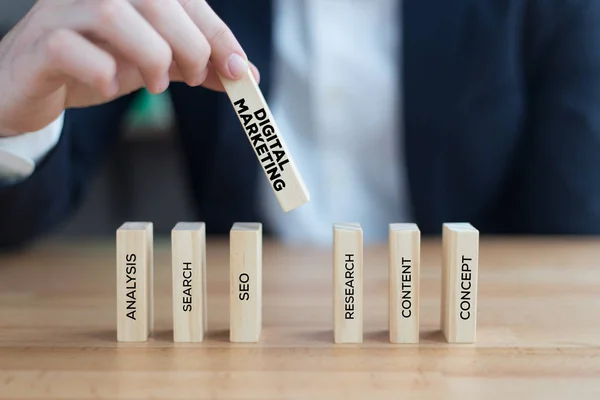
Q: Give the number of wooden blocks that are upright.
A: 6